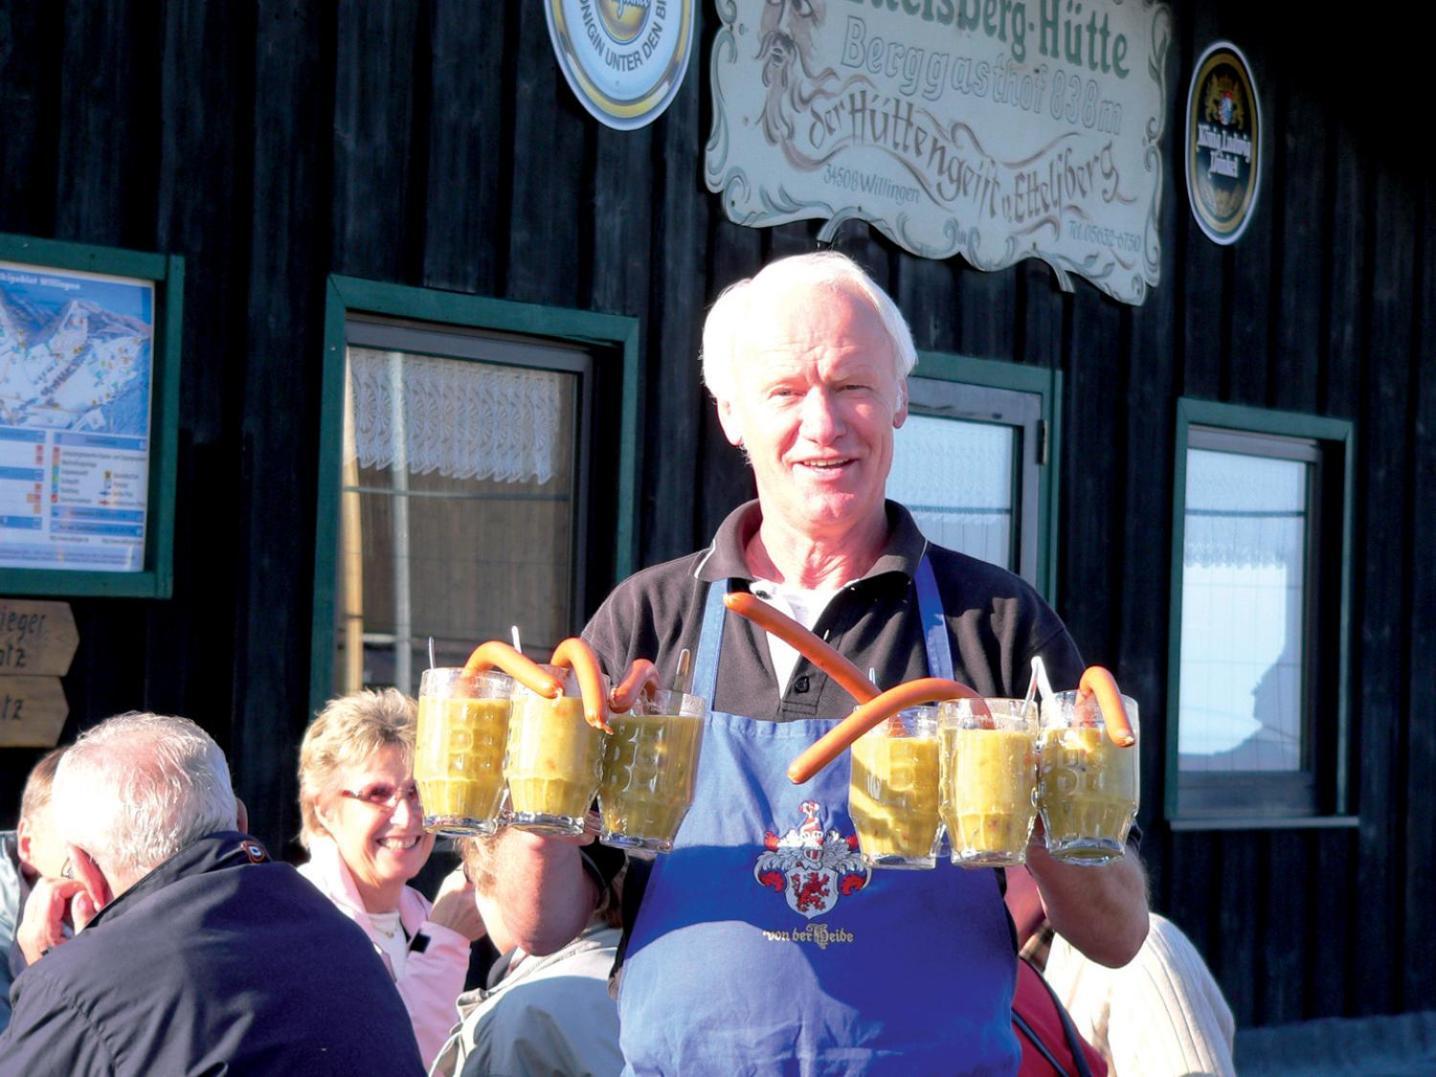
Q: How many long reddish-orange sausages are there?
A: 6